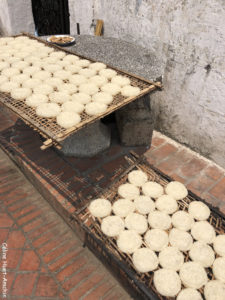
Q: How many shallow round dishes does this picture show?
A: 1